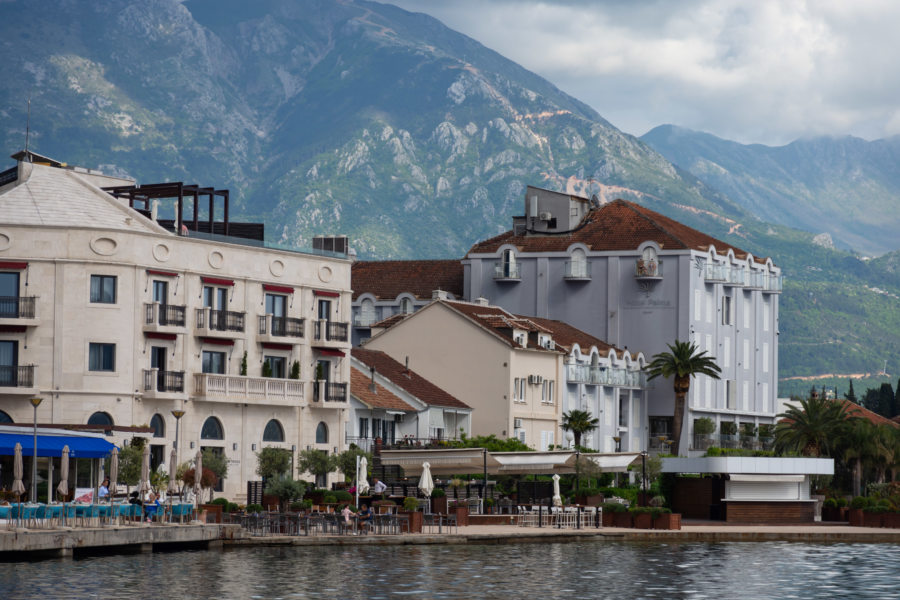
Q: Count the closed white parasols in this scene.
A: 3